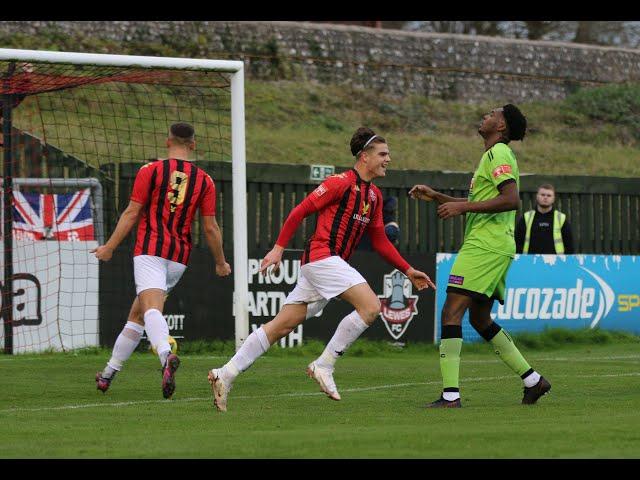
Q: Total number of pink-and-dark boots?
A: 2